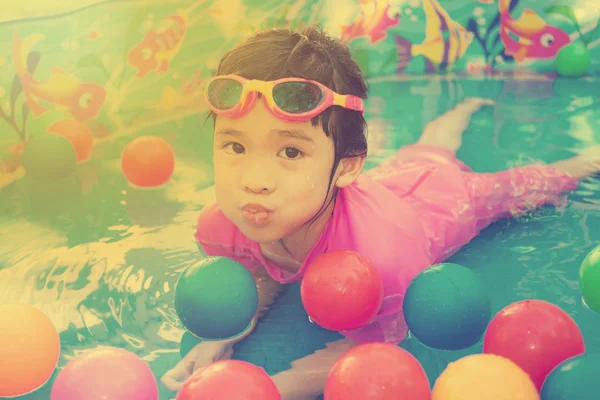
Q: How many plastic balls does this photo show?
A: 15